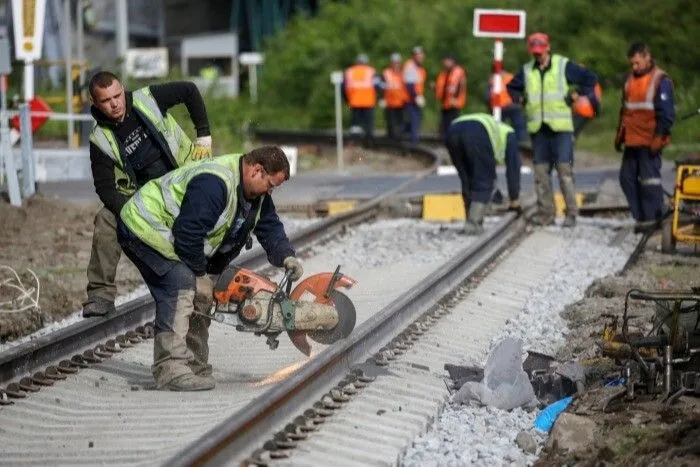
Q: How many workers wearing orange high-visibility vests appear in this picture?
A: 7